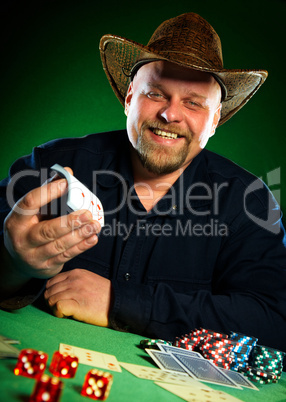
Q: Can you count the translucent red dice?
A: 4